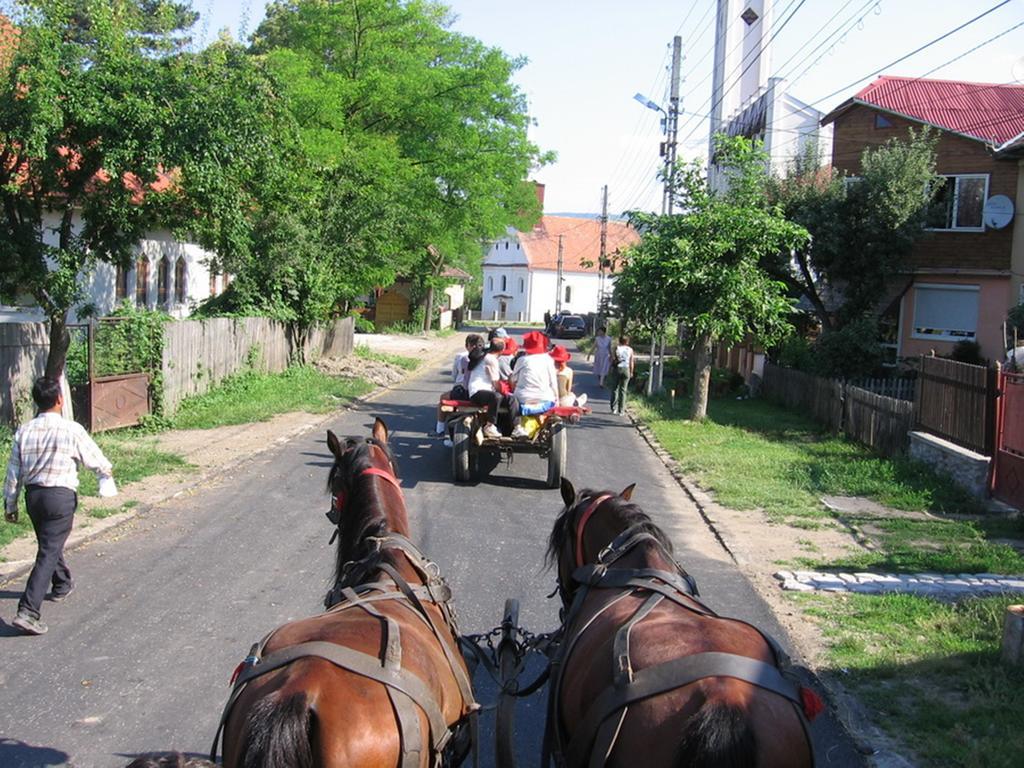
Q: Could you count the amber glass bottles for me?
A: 0